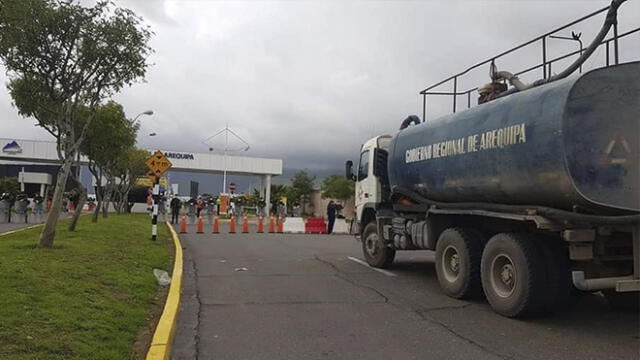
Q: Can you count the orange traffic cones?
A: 8